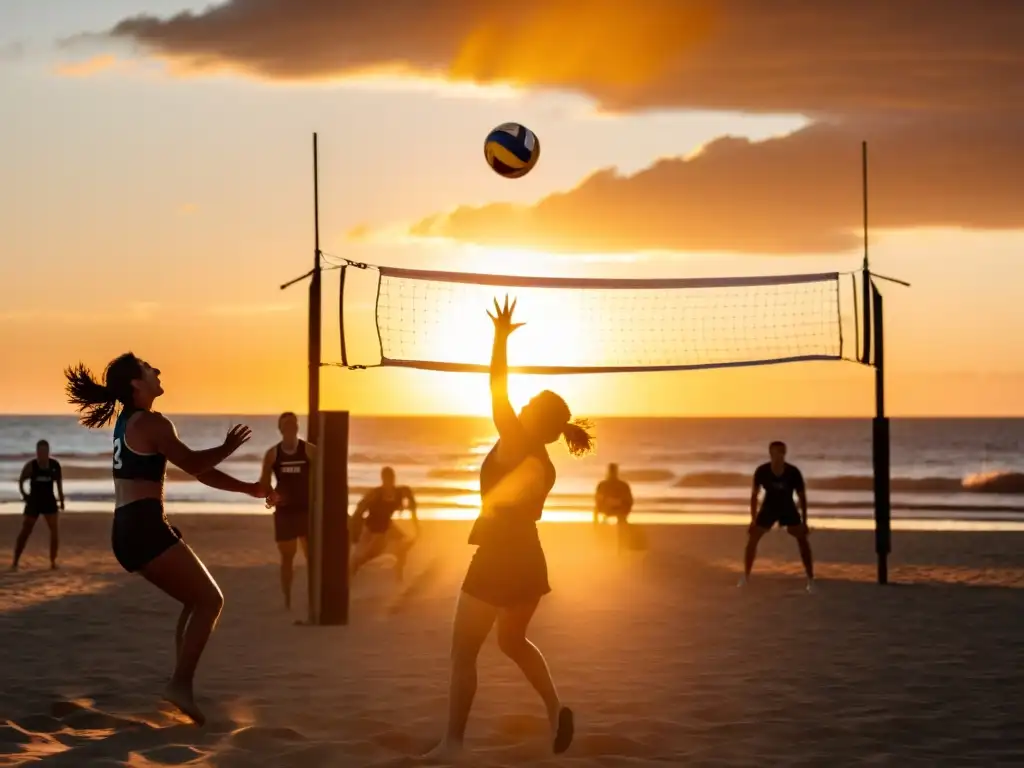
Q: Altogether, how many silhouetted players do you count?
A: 7